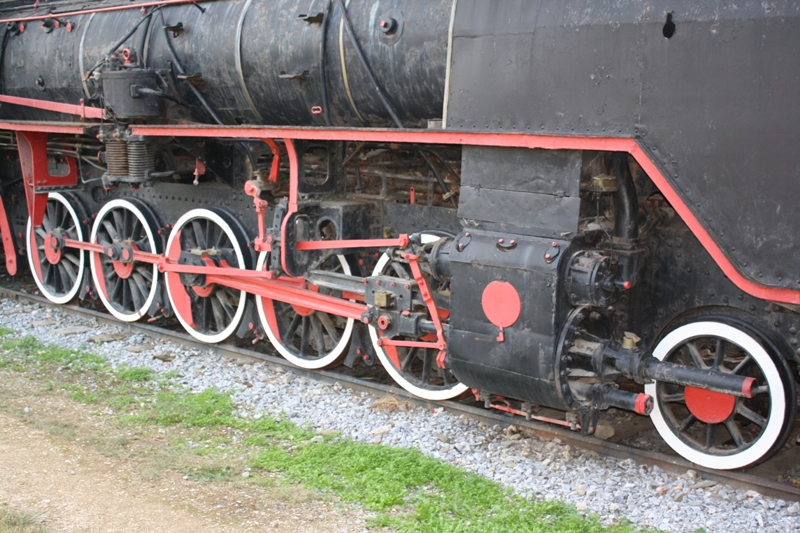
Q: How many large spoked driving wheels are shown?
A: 5